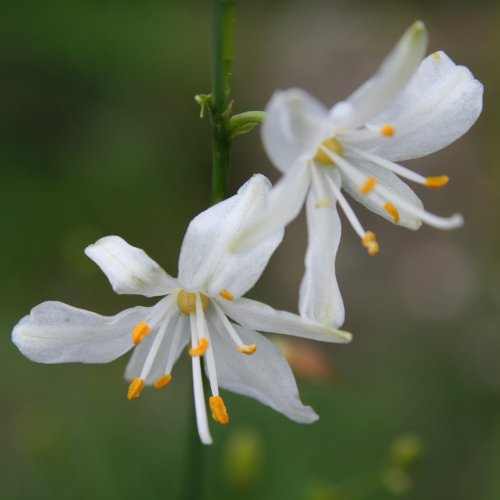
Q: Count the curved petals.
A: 12